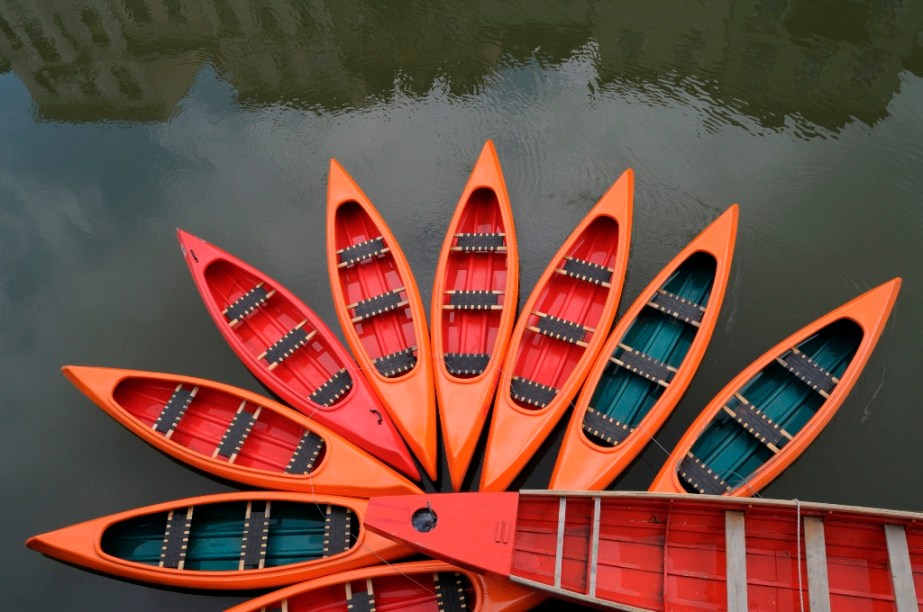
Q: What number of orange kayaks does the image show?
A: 8